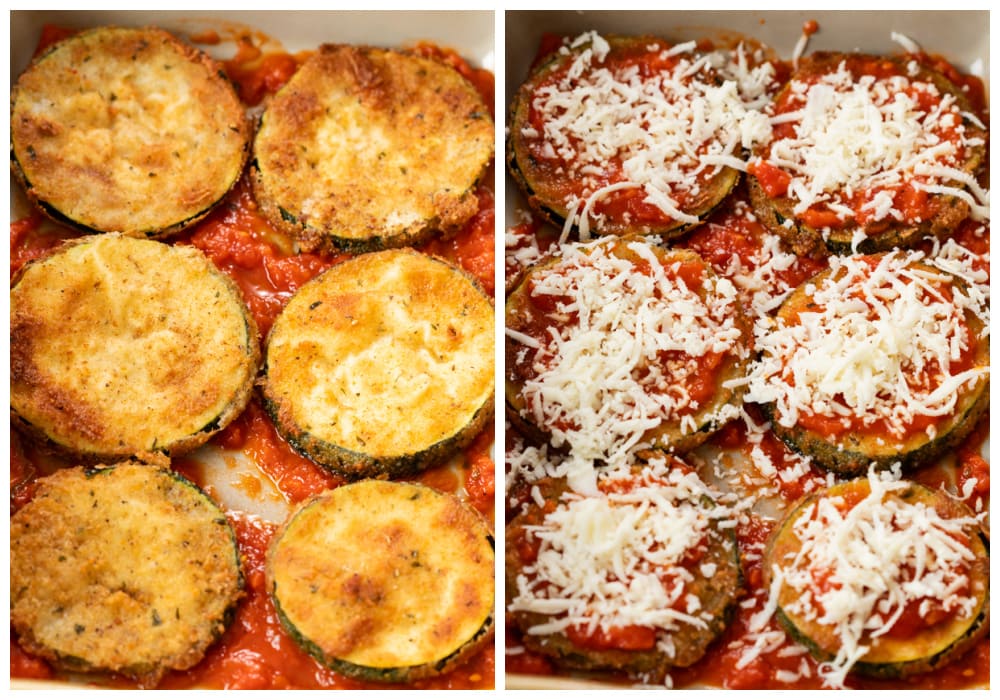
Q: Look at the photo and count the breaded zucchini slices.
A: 12